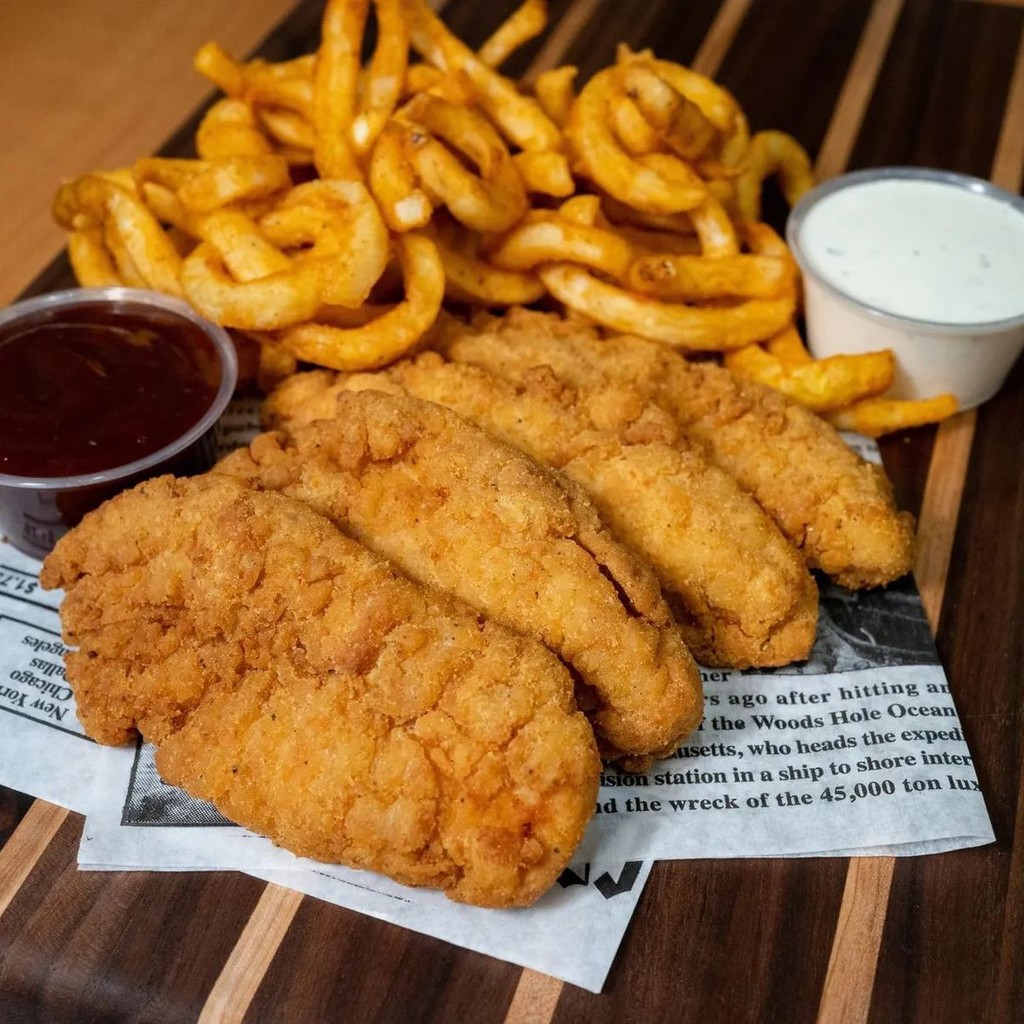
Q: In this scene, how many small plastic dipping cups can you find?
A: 2